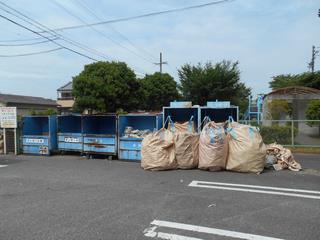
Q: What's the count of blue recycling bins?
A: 6